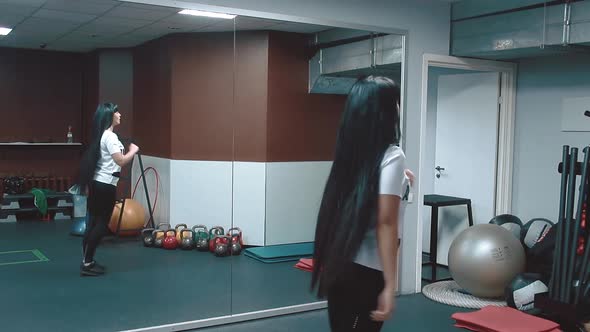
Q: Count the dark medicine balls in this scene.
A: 3